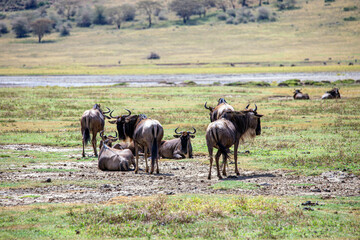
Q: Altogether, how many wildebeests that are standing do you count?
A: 4